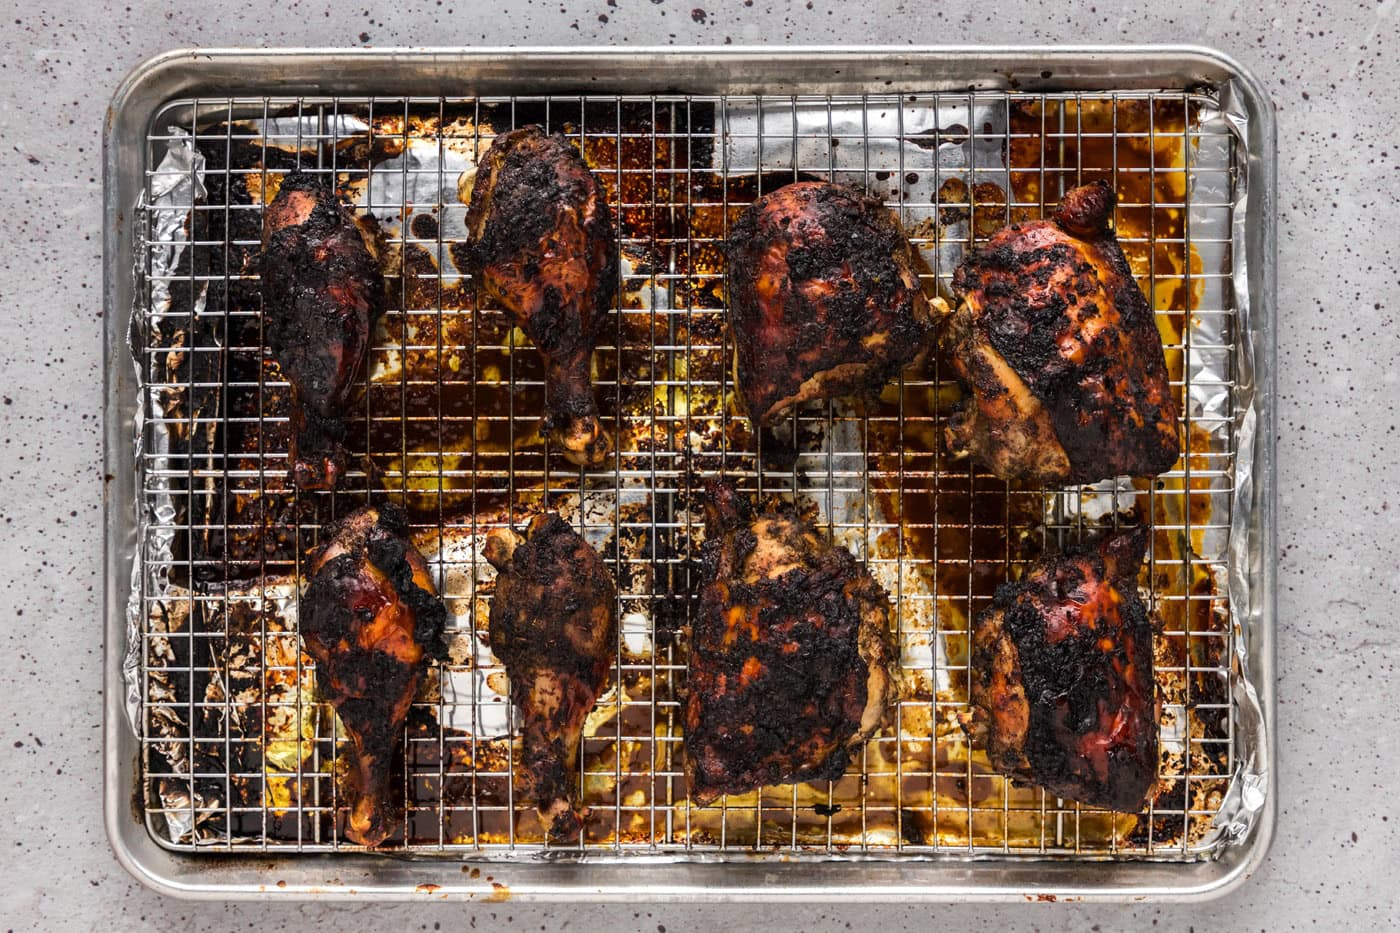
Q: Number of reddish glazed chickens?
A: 8